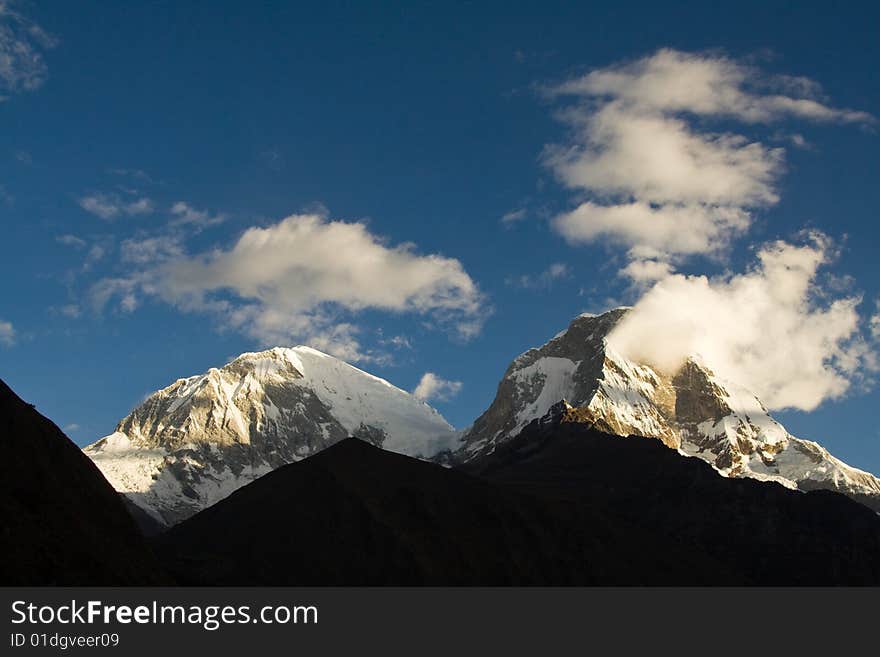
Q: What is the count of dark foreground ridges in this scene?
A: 3